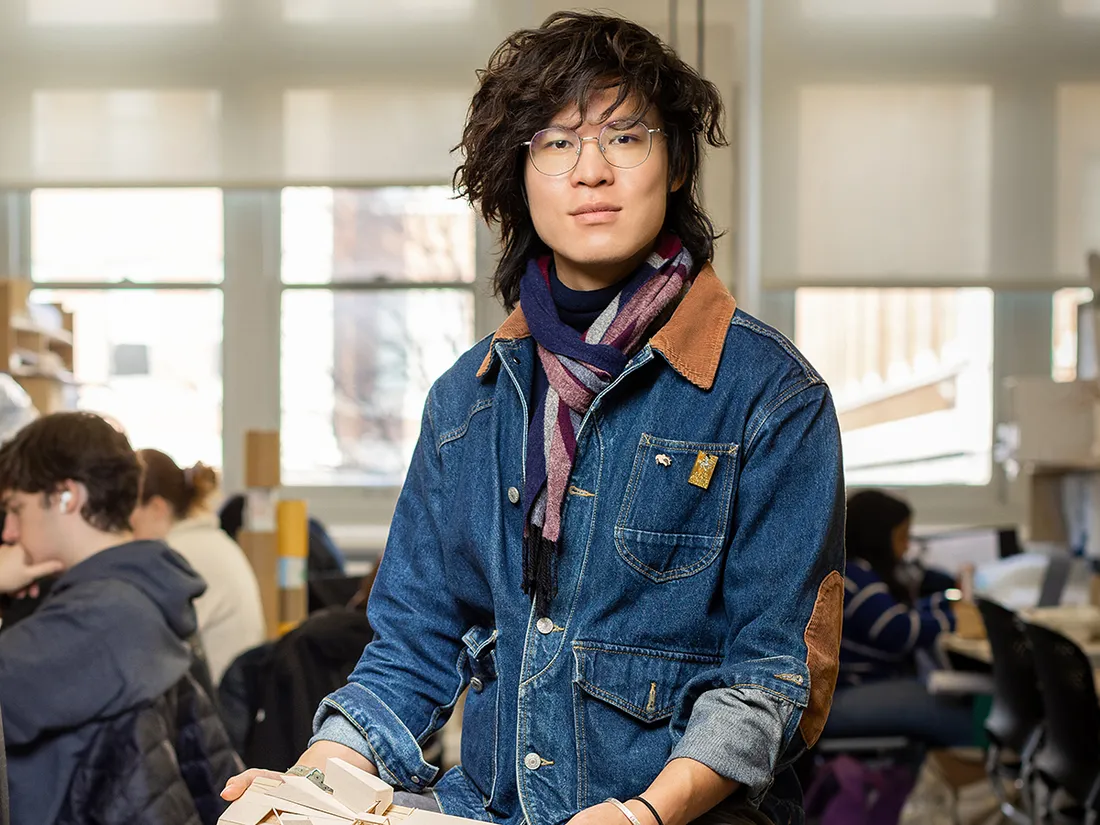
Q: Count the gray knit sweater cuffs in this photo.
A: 2